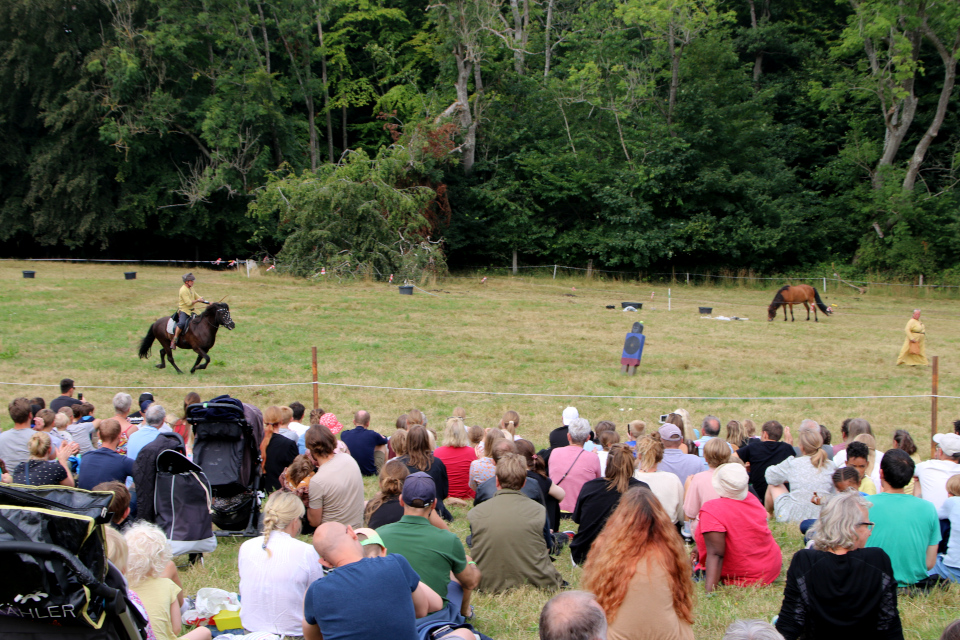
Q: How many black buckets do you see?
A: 5